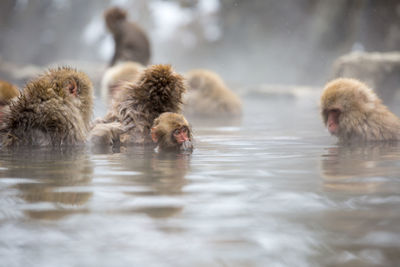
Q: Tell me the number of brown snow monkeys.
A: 8